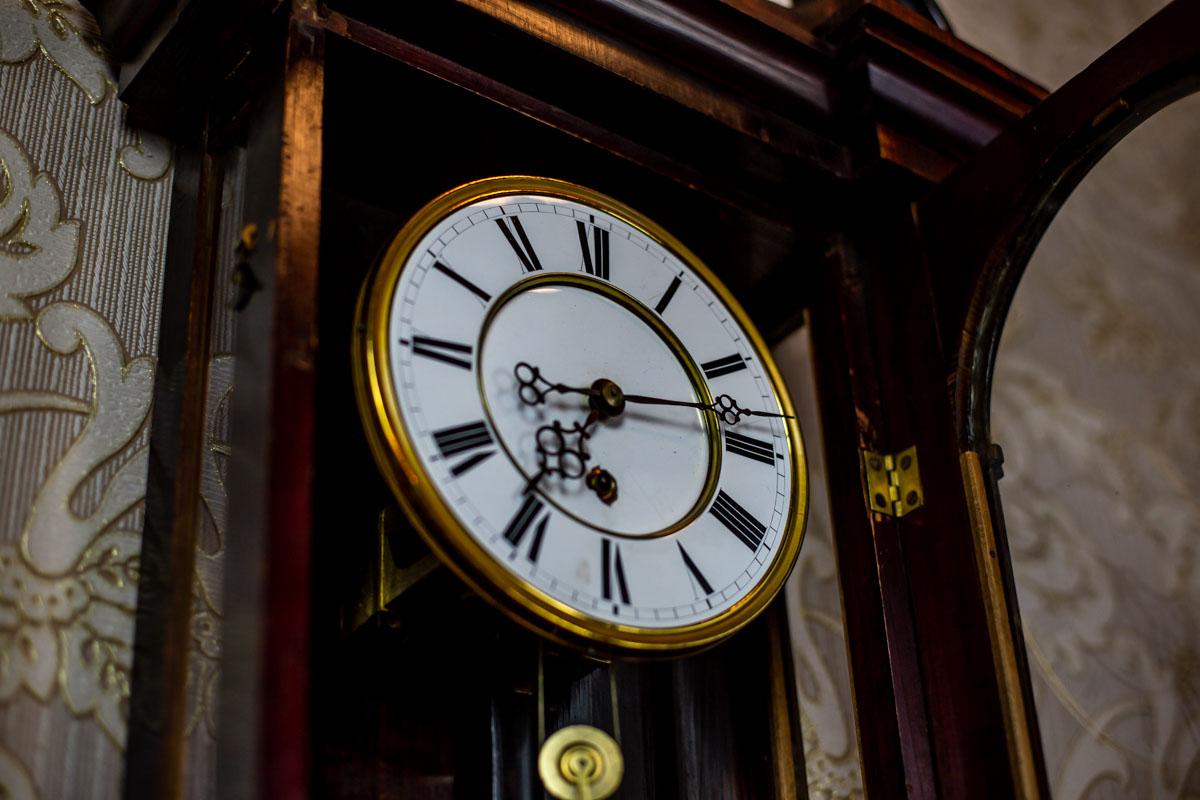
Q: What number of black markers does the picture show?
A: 12